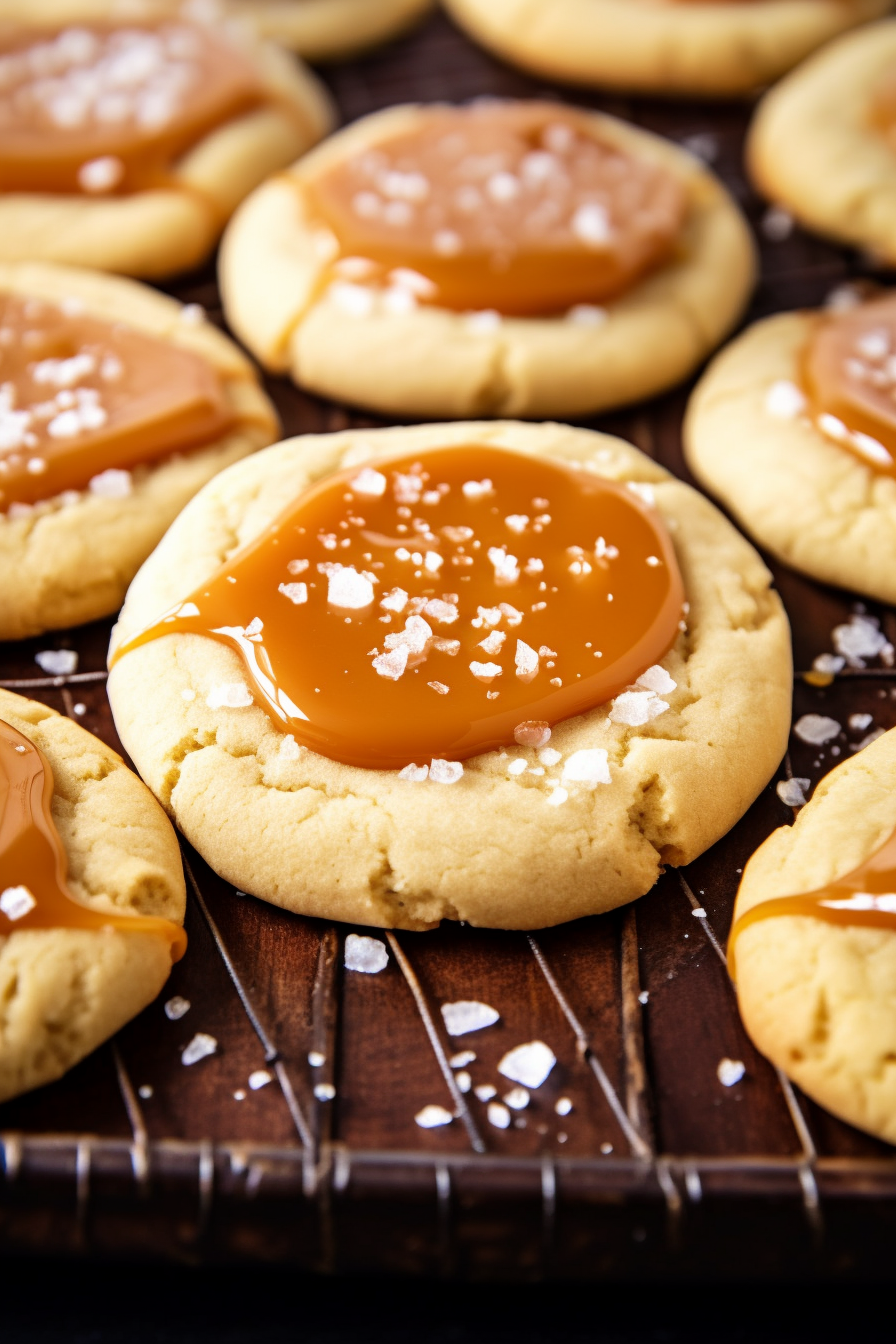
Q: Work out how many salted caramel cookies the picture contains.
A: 10